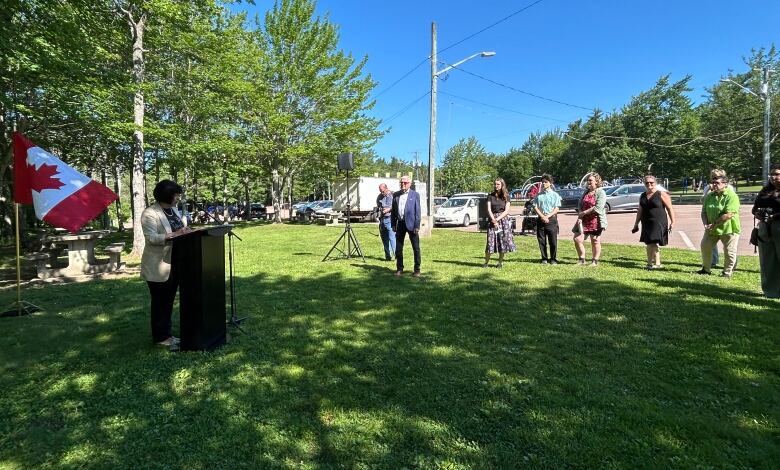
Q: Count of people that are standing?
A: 10